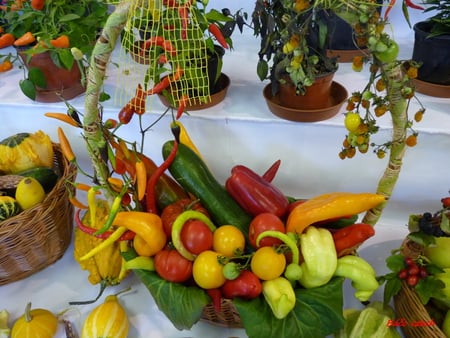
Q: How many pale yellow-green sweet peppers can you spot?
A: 3